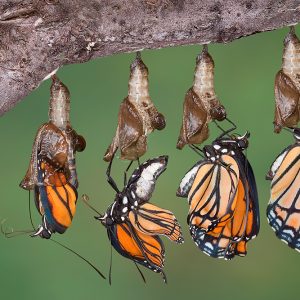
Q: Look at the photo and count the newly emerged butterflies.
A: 4